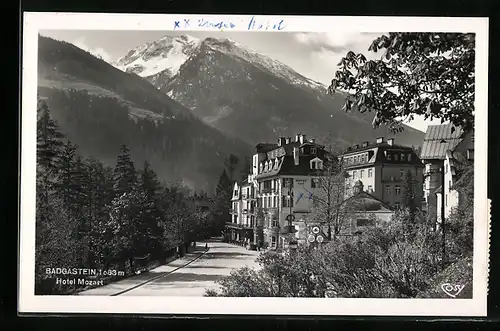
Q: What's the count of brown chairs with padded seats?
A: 0